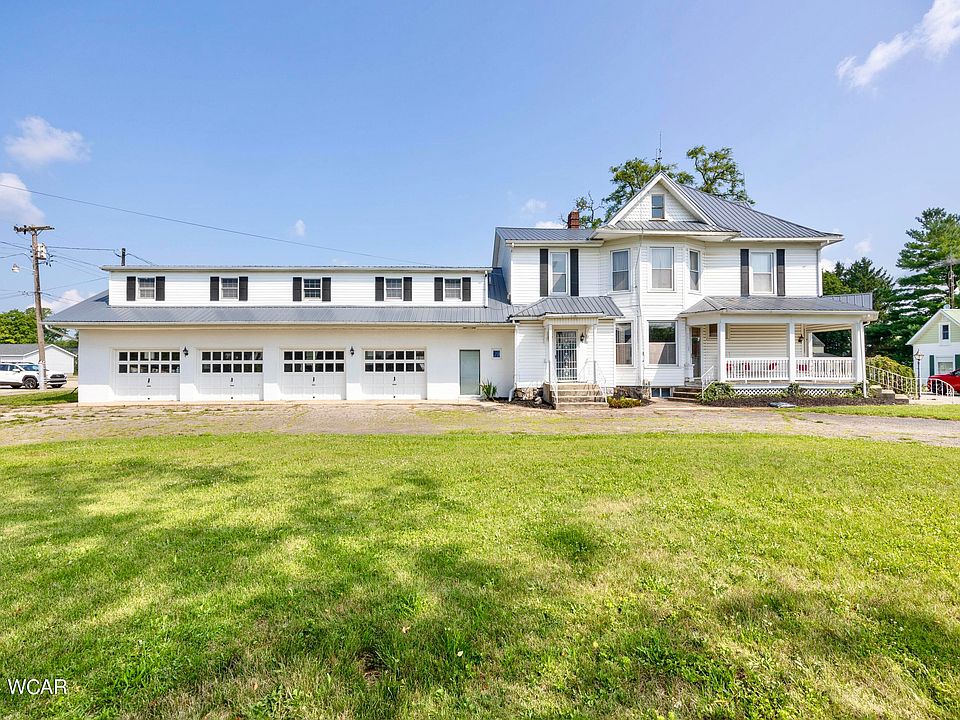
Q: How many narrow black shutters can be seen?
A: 14